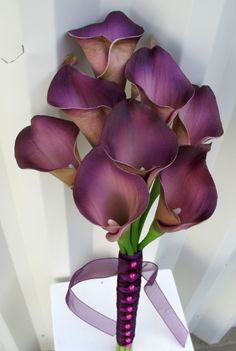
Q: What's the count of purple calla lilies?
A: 8